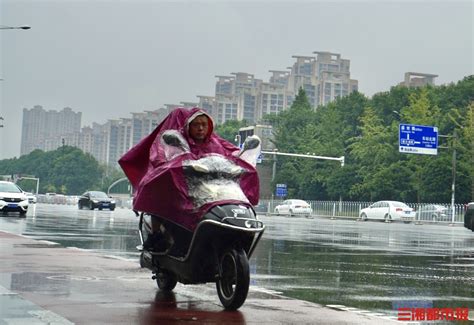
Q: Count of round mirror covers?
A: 2